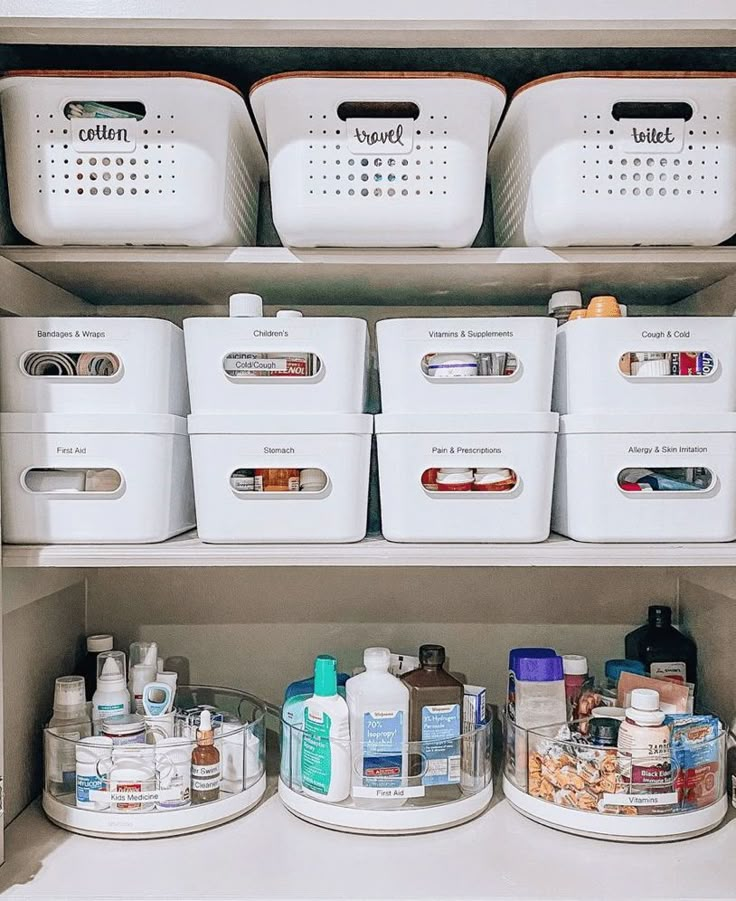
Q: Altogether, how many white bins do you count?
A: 11